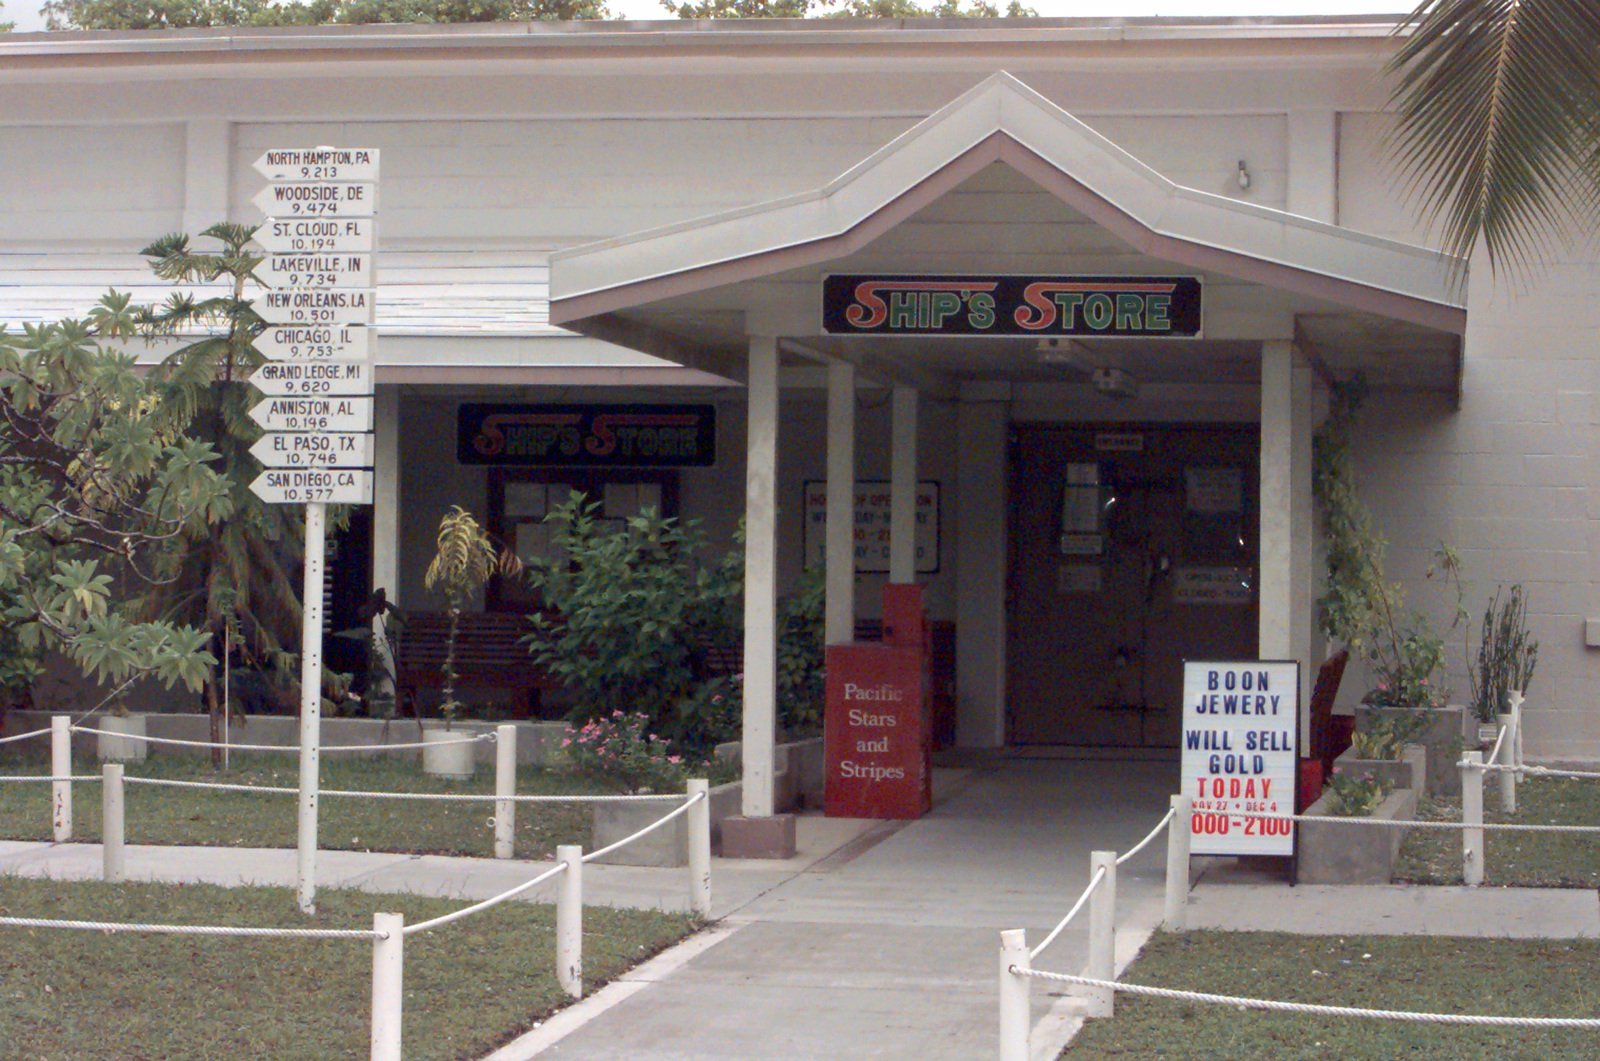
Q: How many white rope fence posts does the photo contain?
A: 12